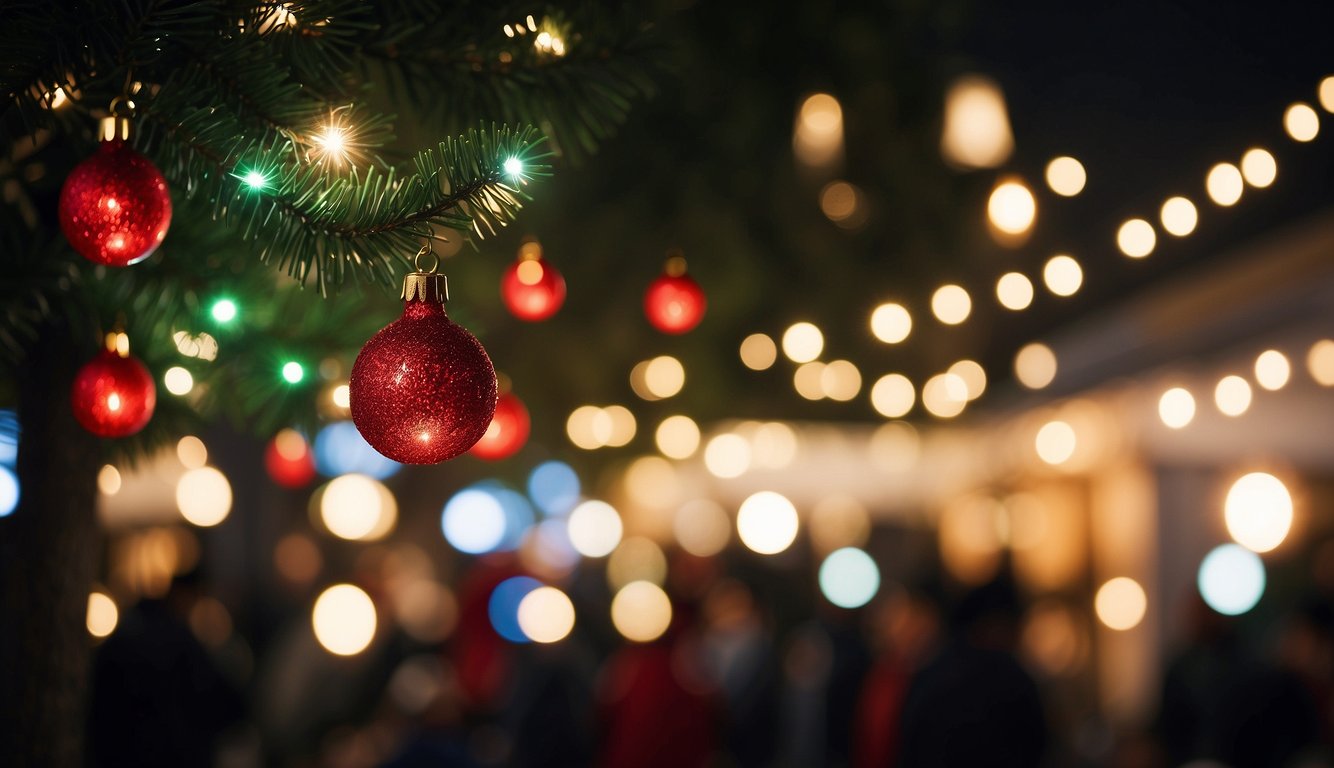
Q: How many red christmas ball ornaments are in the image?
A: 7